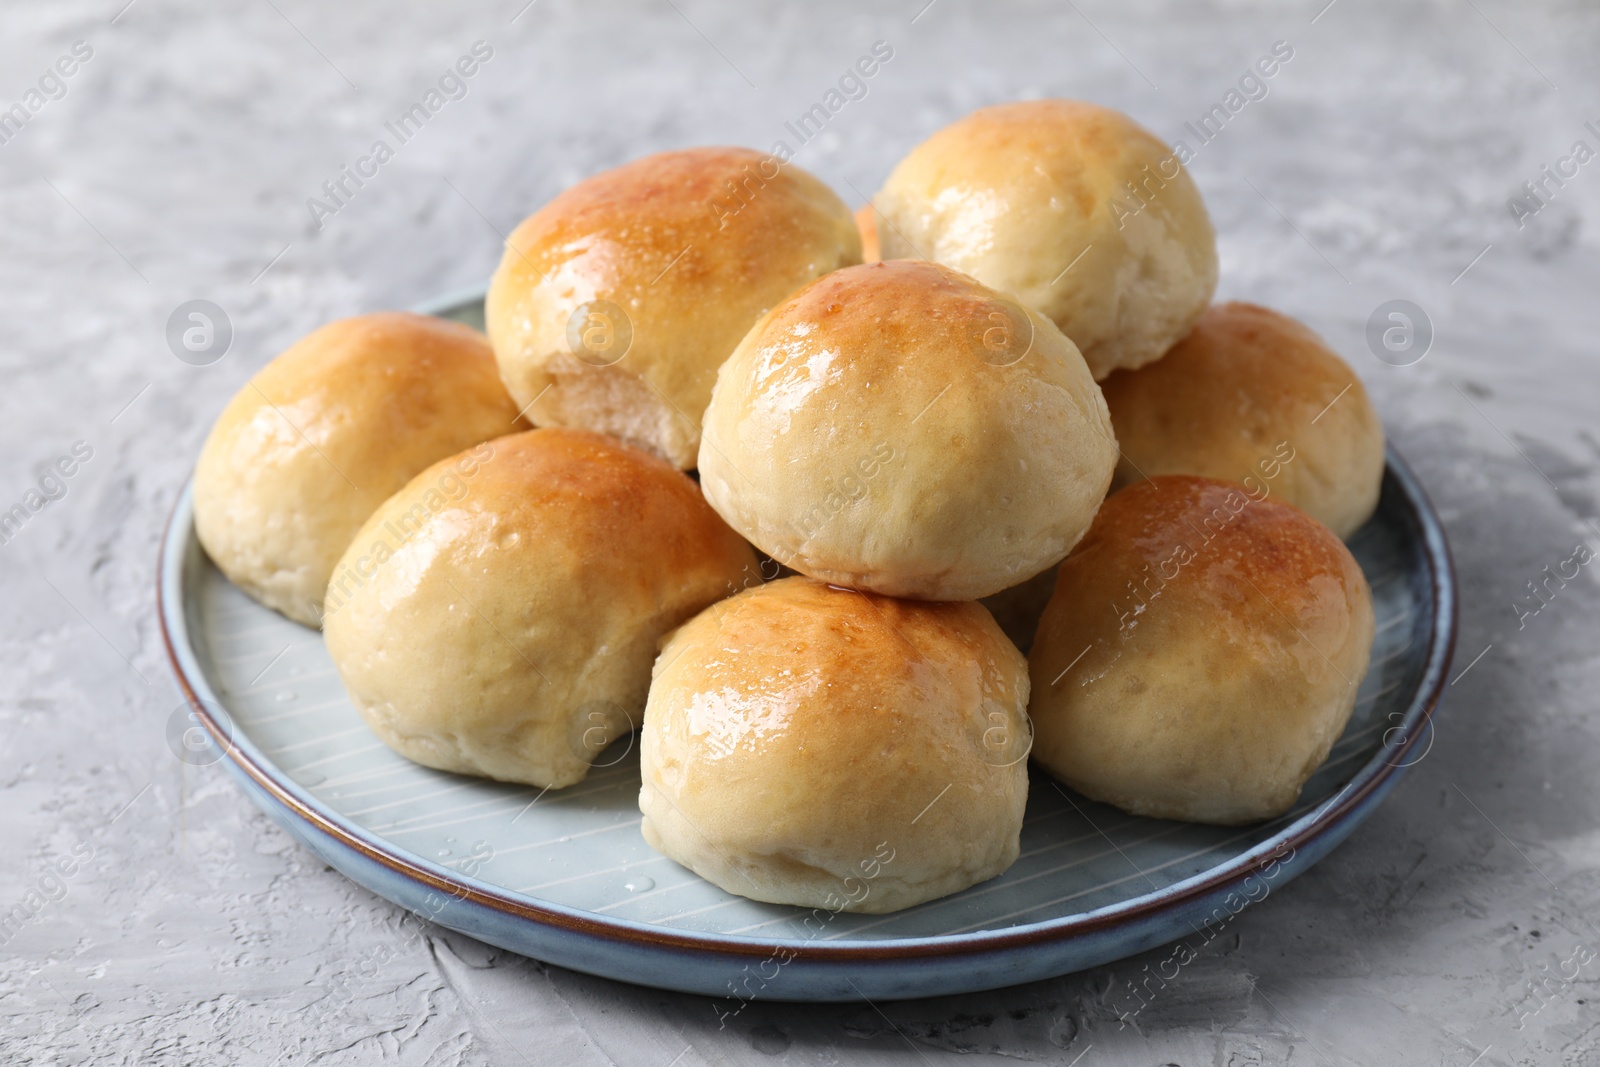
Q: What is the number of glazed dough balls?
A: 9